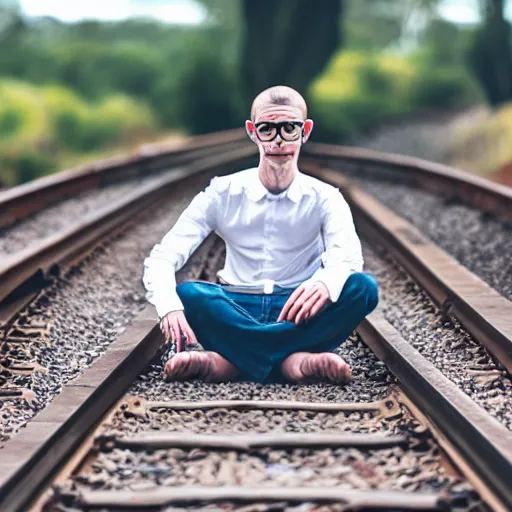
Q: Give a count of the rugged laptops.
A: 0